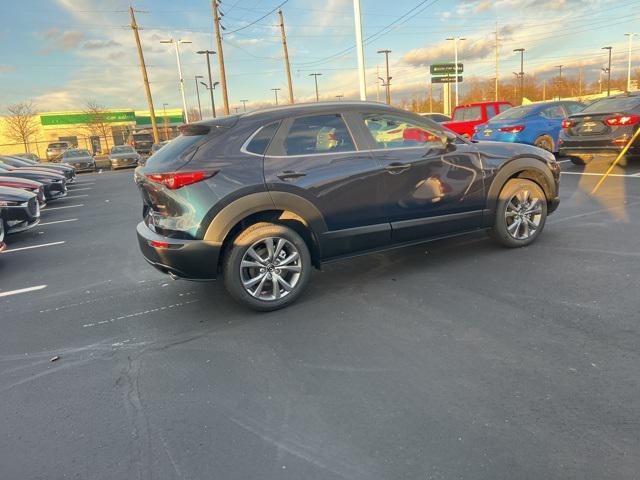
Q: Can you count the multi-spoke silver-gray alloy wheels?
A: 2